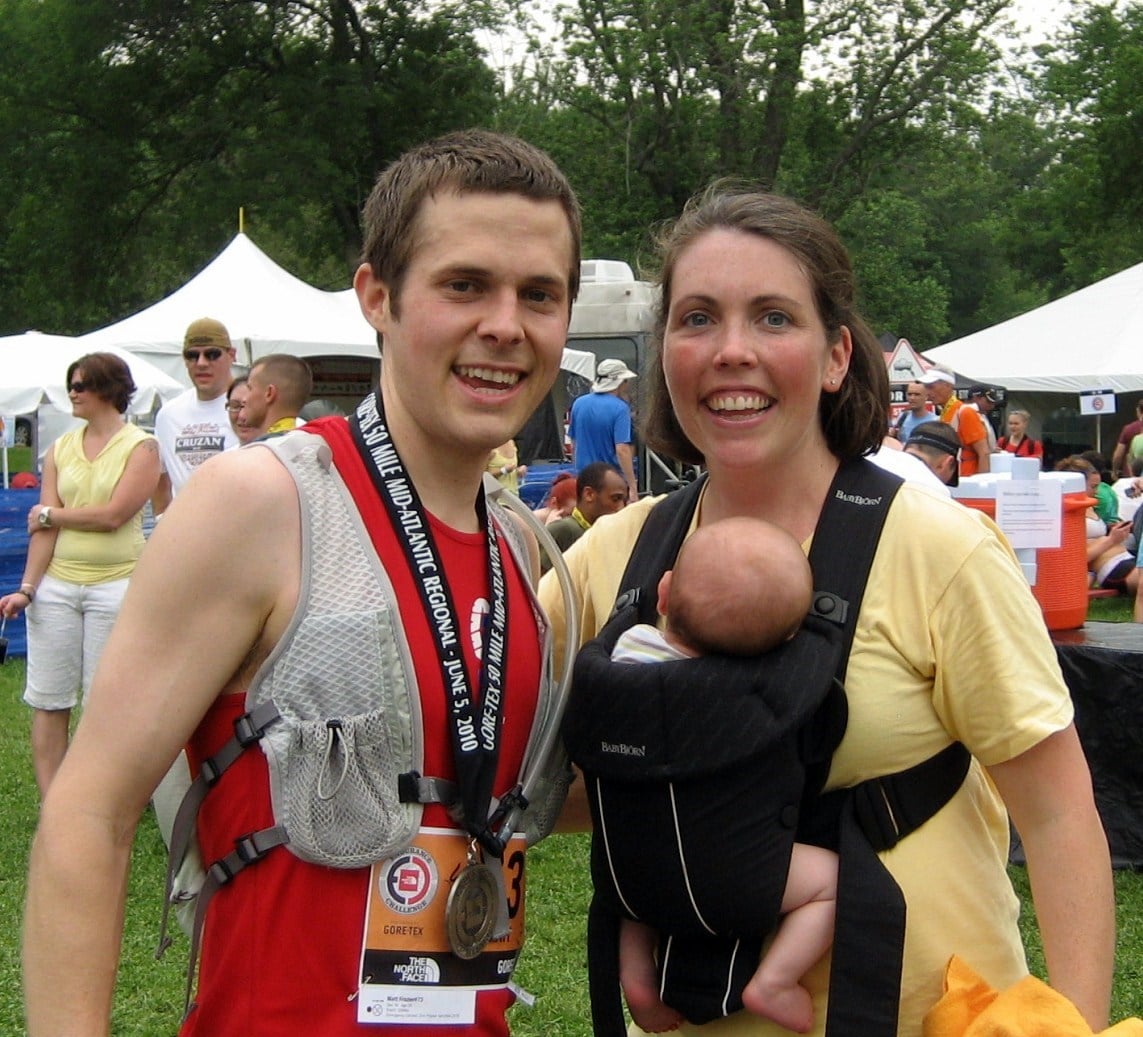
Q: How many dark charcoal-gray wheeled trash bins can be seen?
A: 0